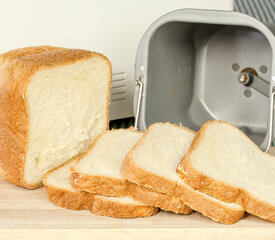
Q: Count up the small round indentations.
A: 3